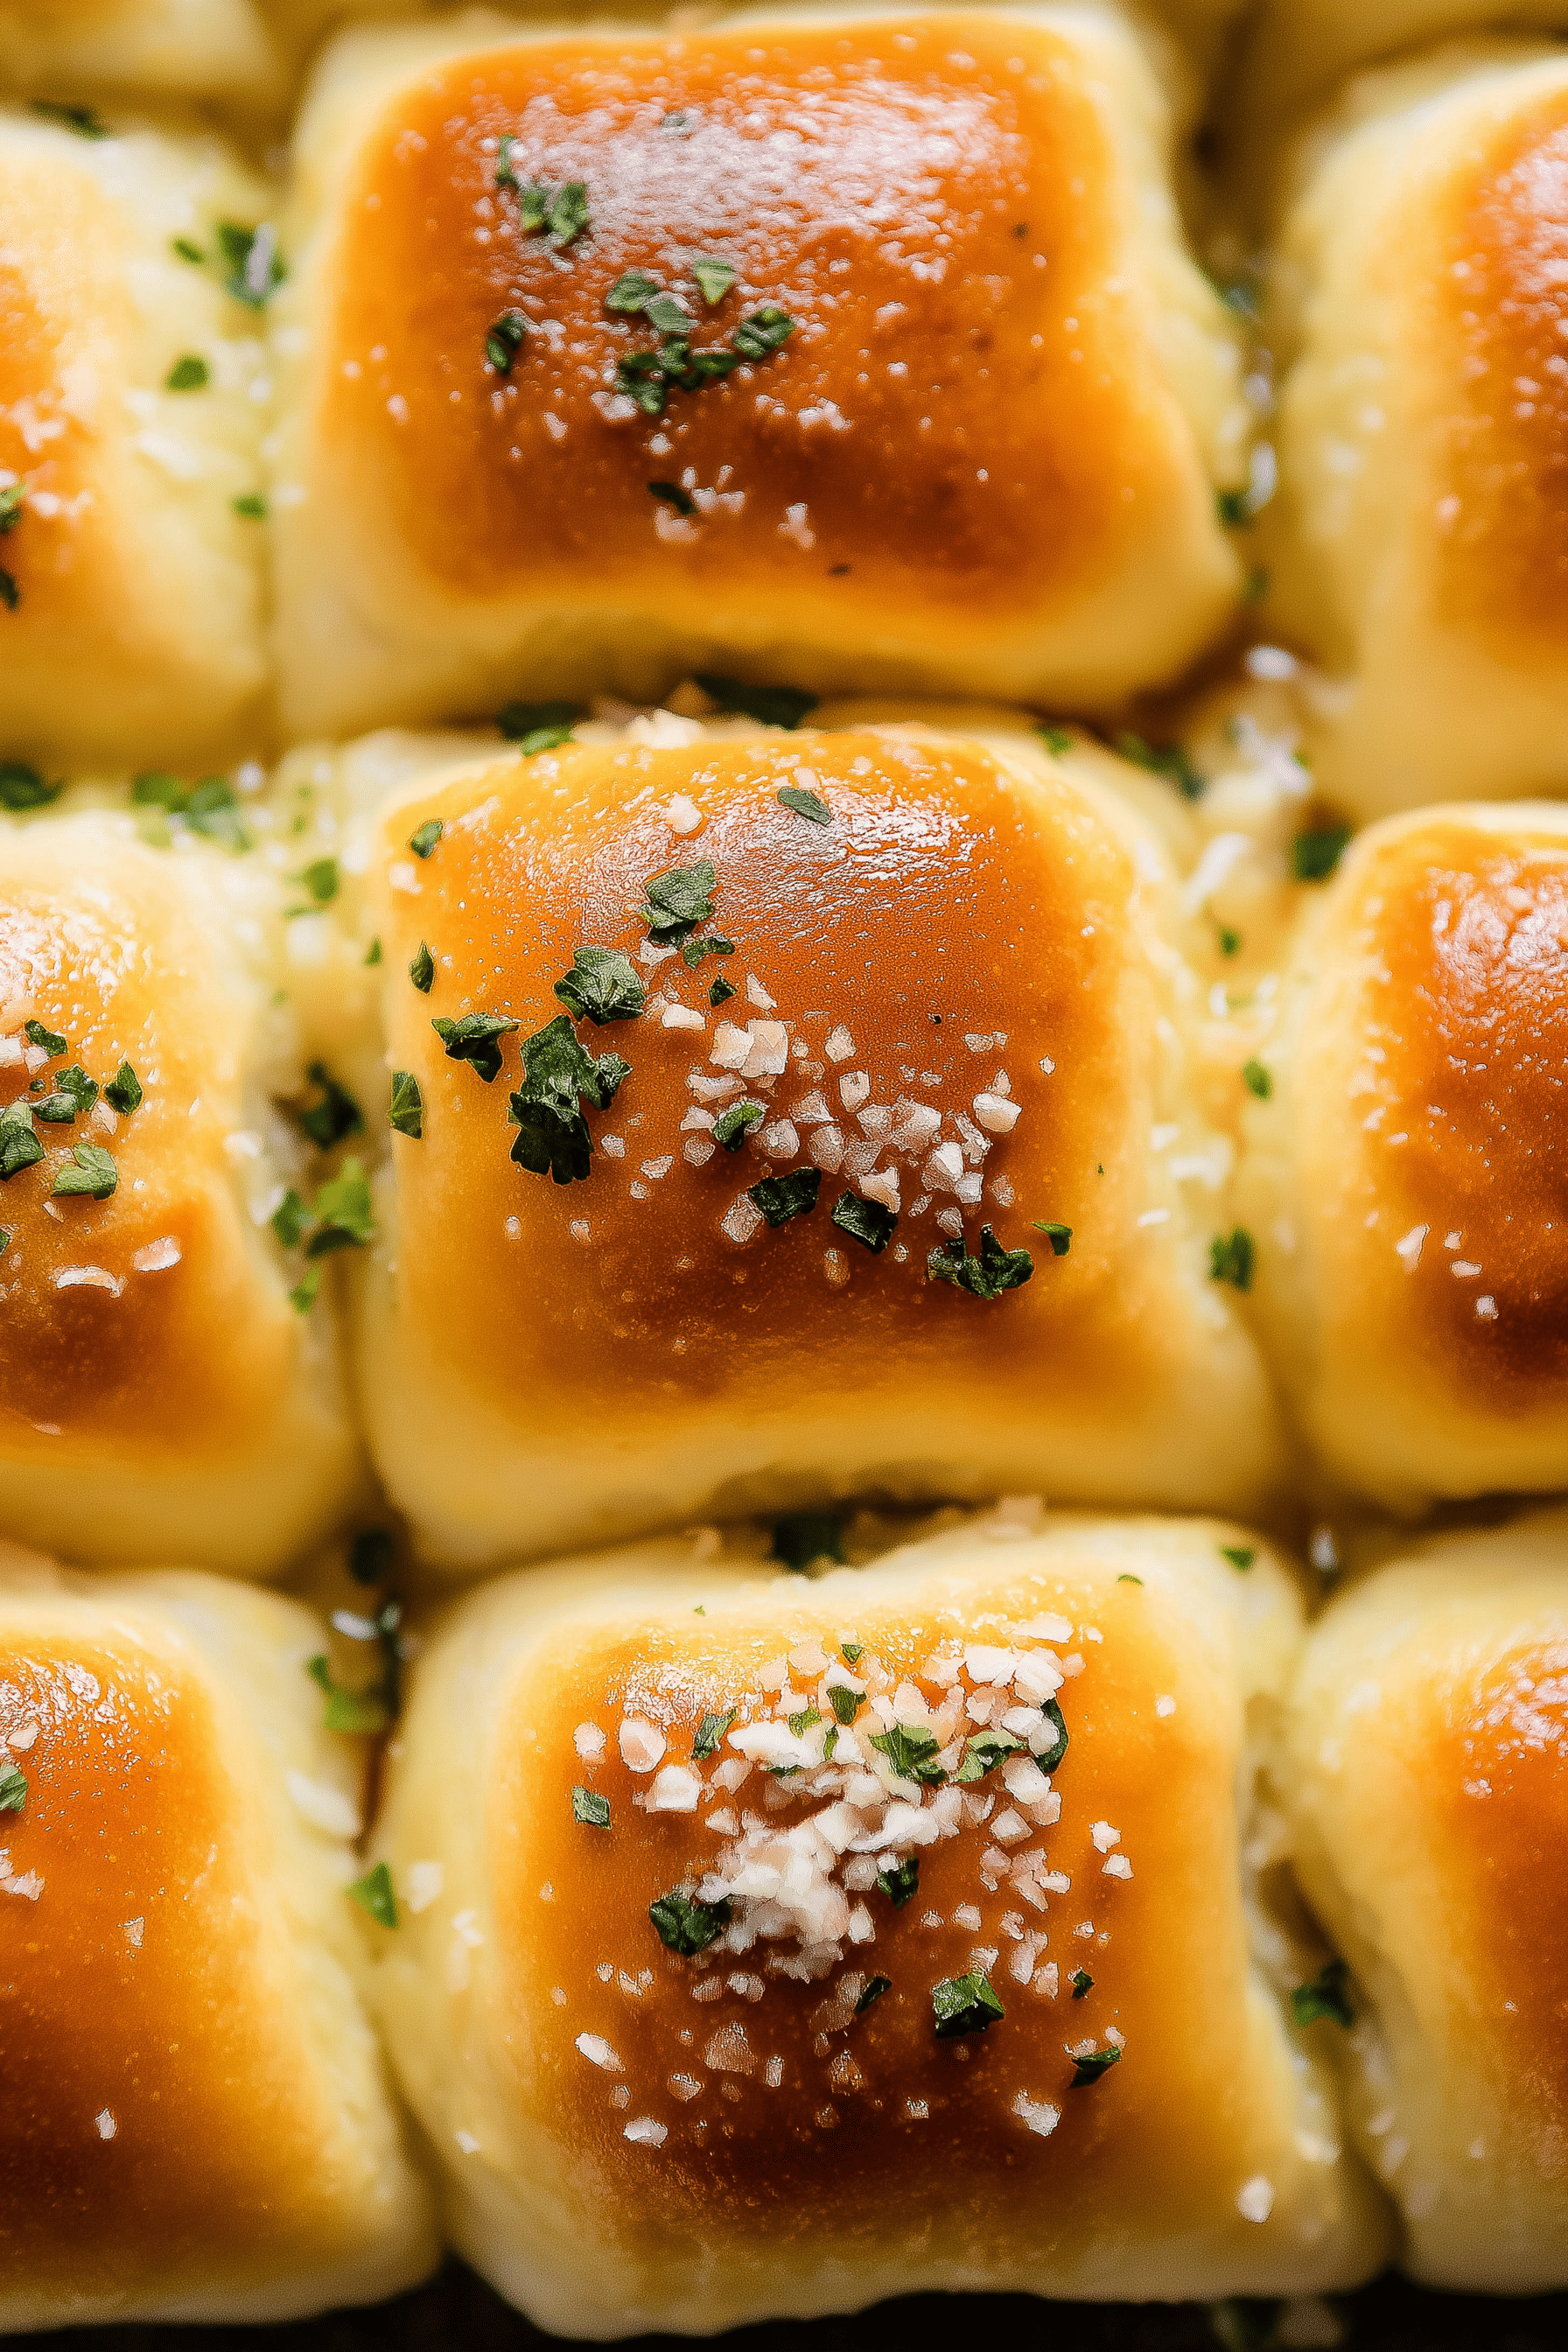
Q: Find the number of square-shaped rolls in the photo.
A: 9